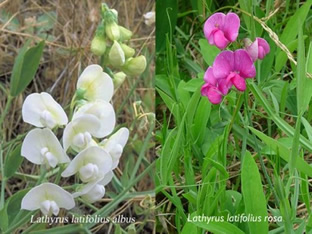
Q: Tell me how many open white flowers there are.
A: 9